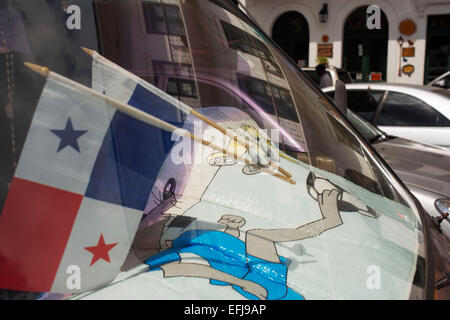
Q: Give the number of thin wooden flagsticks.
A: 2